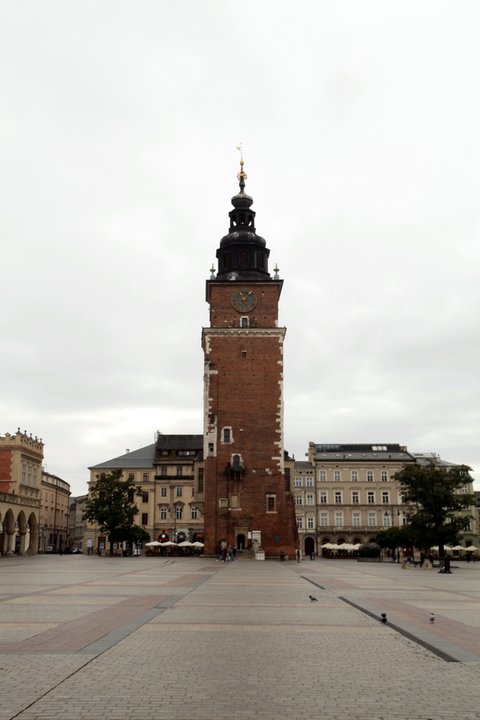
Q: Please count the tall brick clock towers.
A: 1